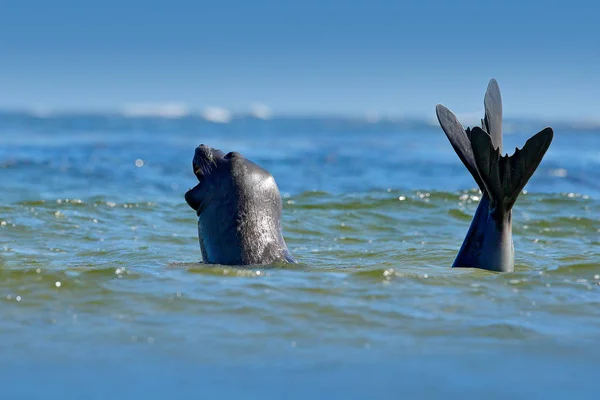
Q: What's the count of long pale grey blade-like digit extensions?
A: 2